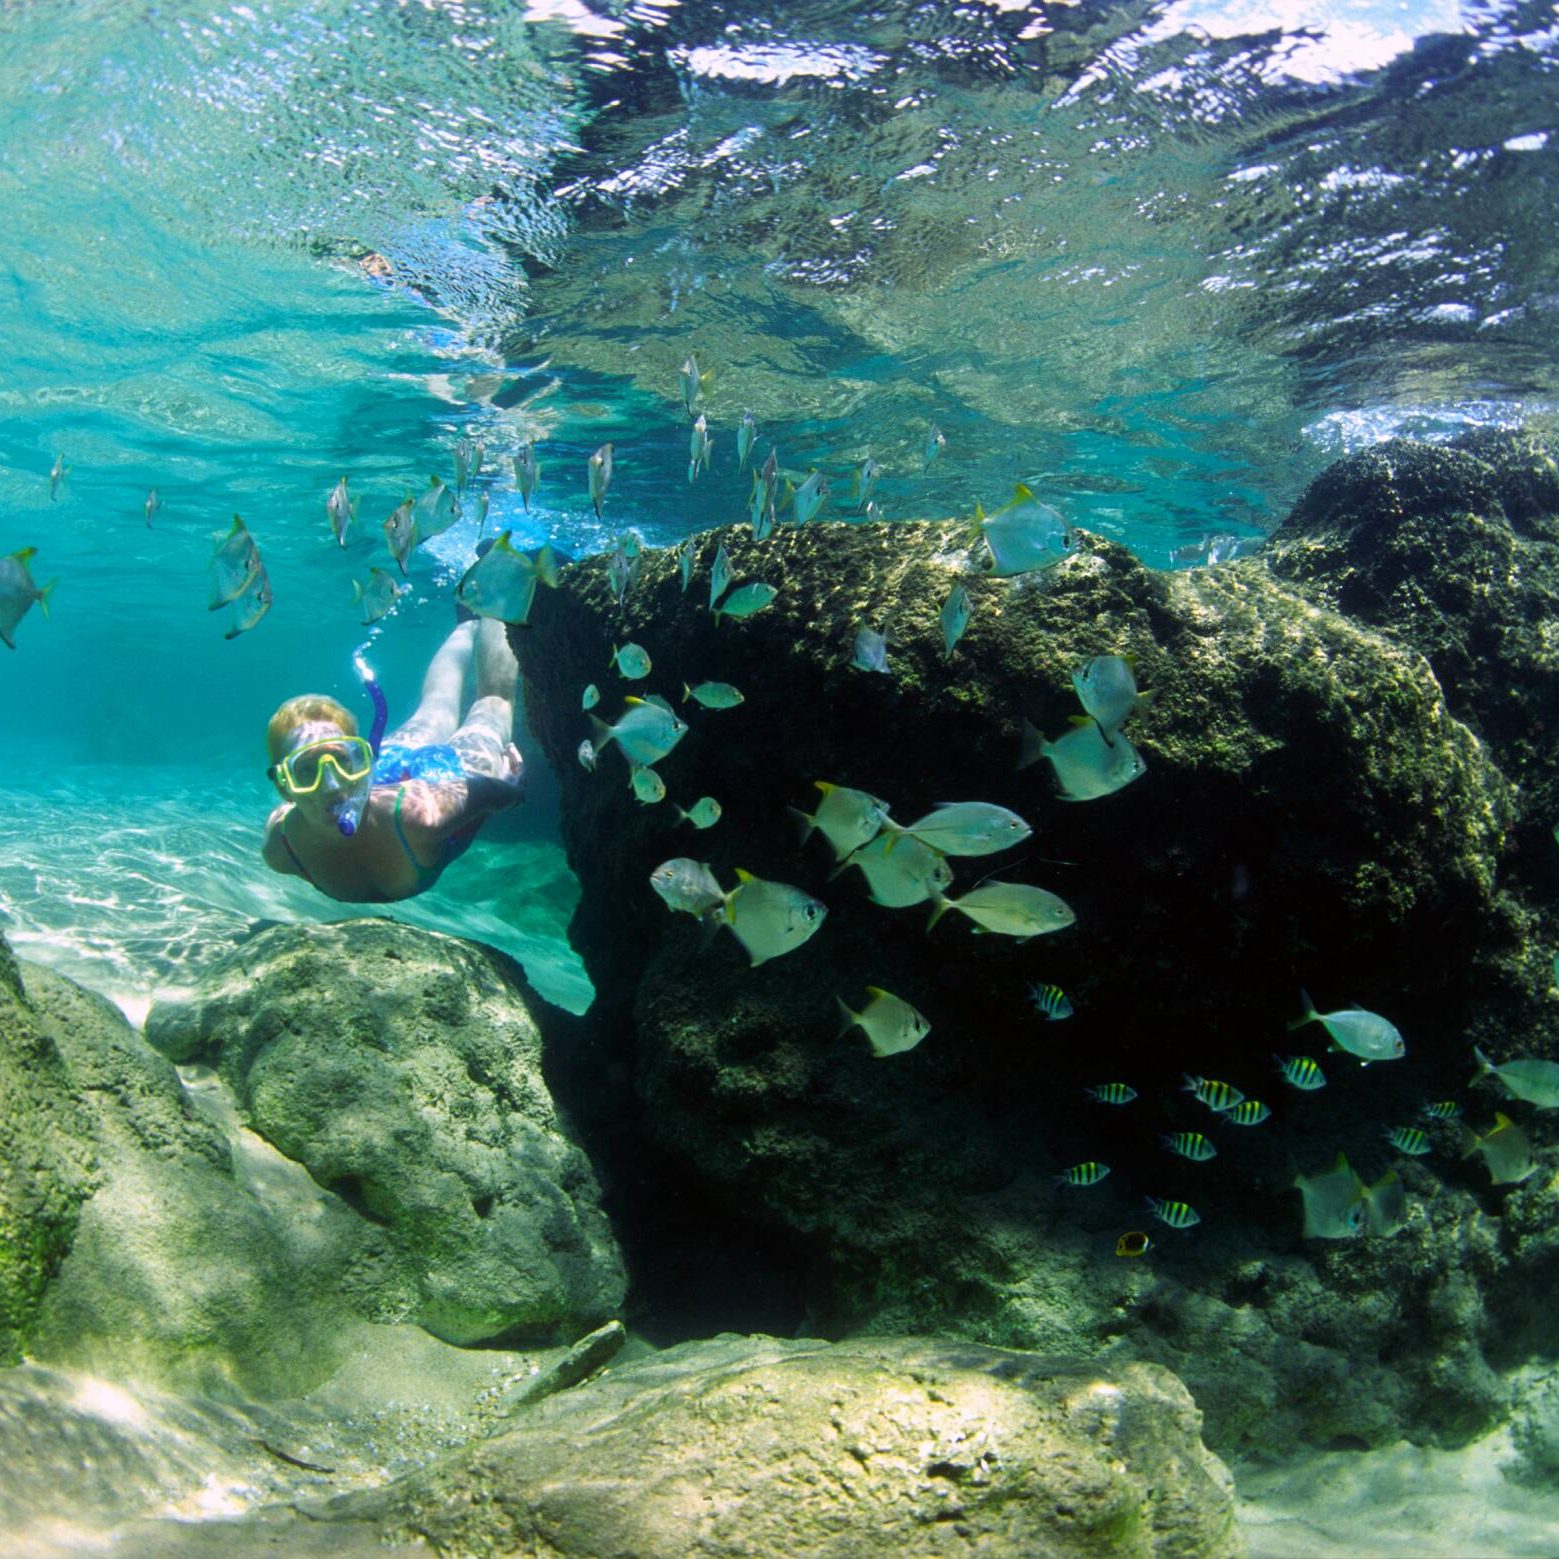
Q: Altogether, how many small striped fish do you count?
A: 10